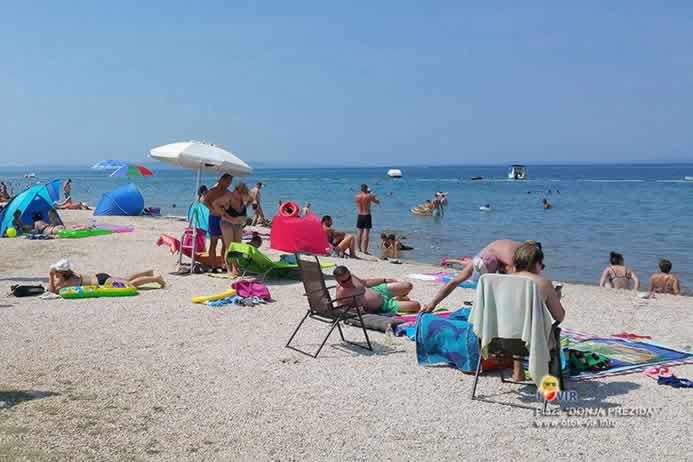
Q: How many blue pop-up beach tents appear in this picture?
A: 3